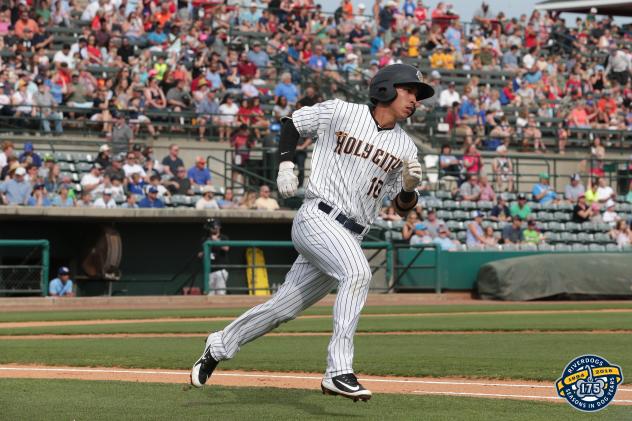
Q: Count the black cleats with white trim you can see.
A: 2